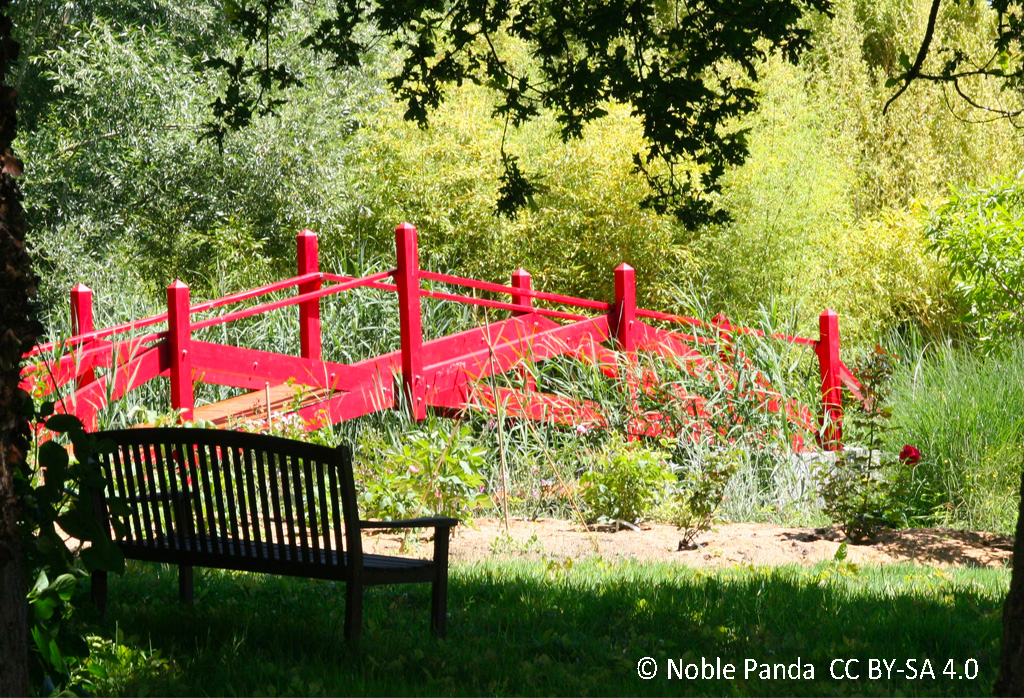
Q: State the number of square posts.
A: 8